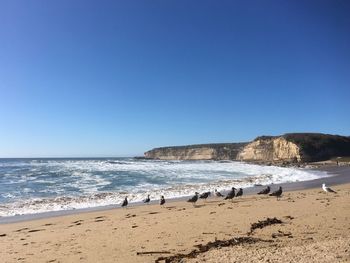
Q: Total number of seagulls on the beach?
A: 11